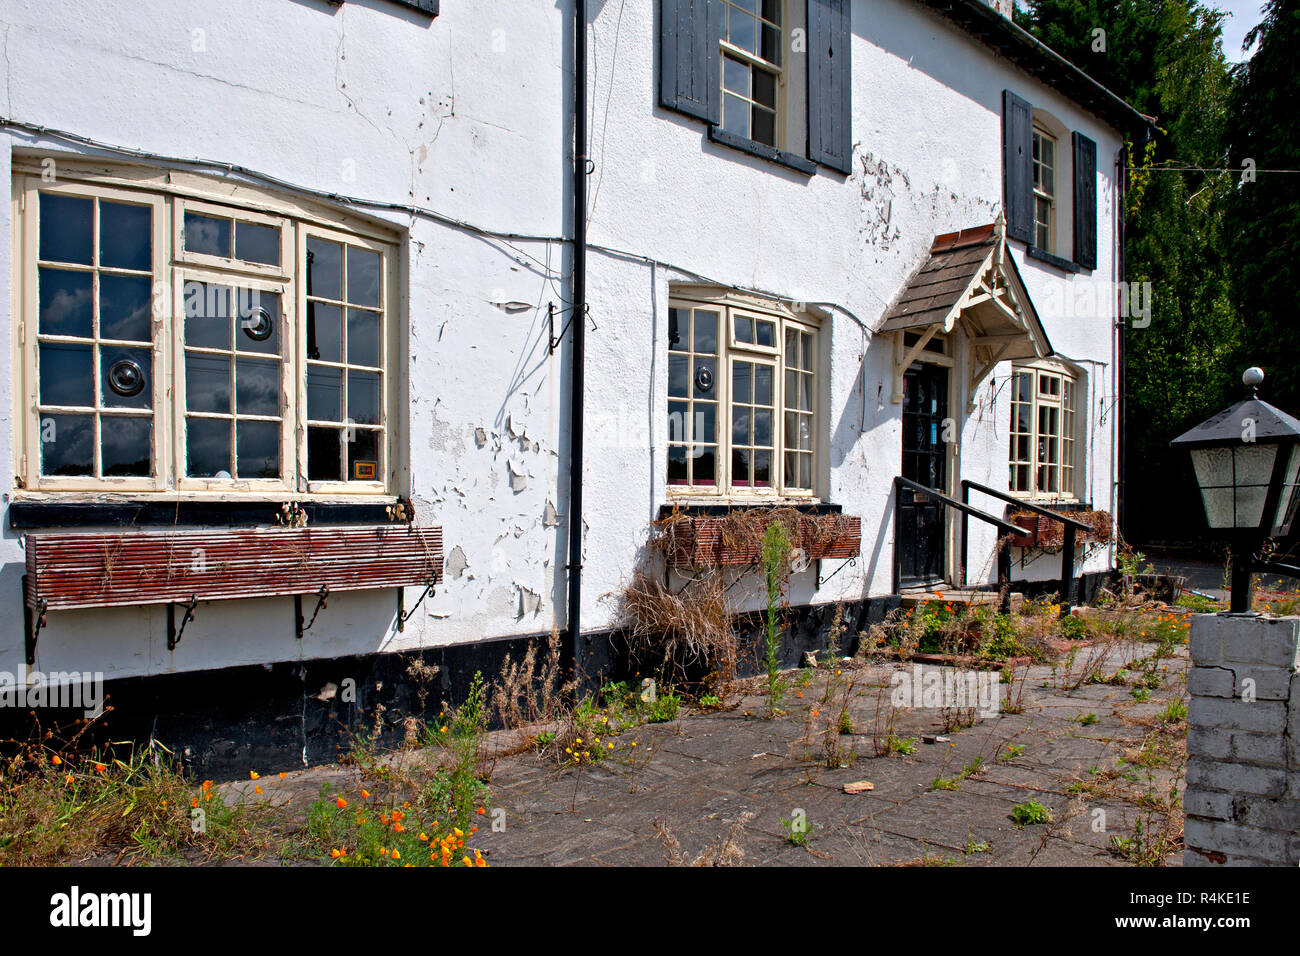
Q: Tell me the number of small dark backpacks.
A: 0